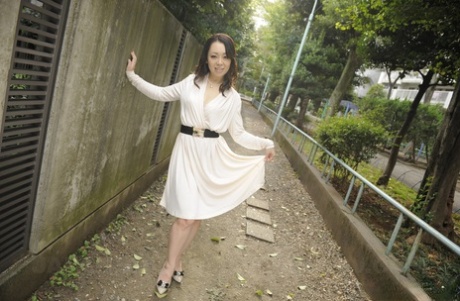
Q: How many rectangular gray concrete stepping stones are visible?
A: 3